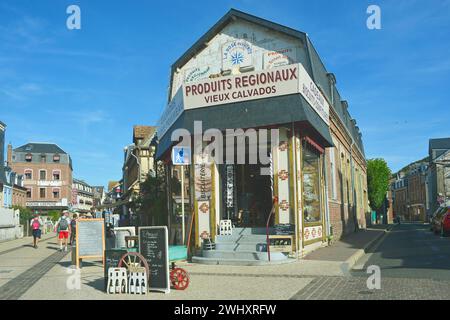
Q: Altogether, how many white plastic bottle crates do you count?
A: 3